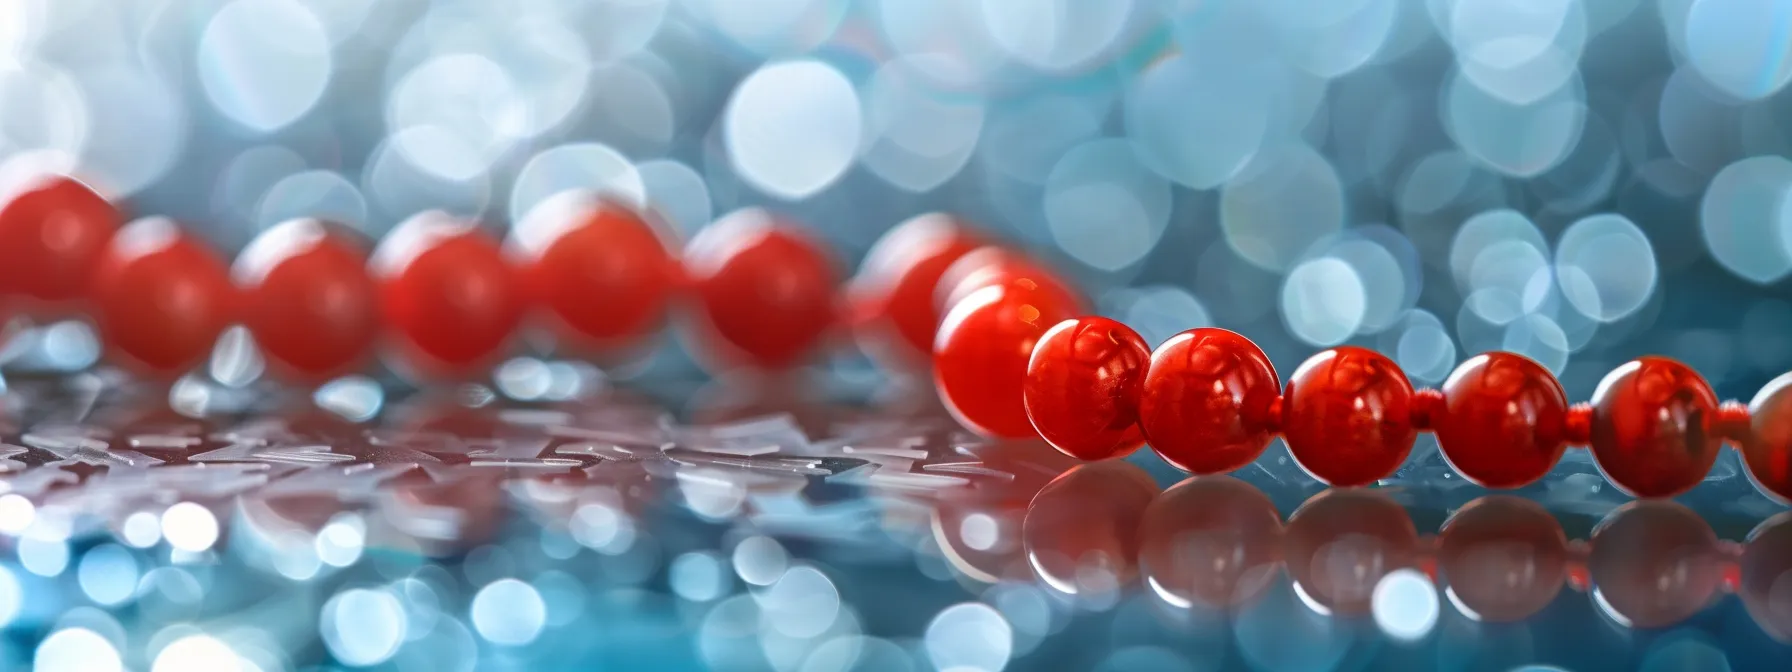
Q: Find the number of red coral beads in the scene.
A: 15